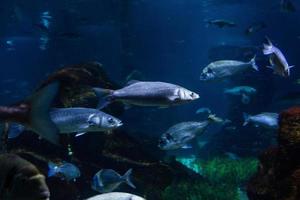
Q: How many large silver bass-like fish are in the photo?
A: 2